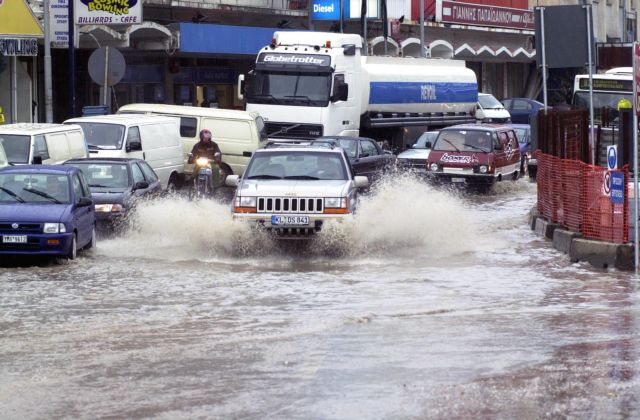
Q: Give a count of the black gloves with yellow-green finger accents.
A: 0